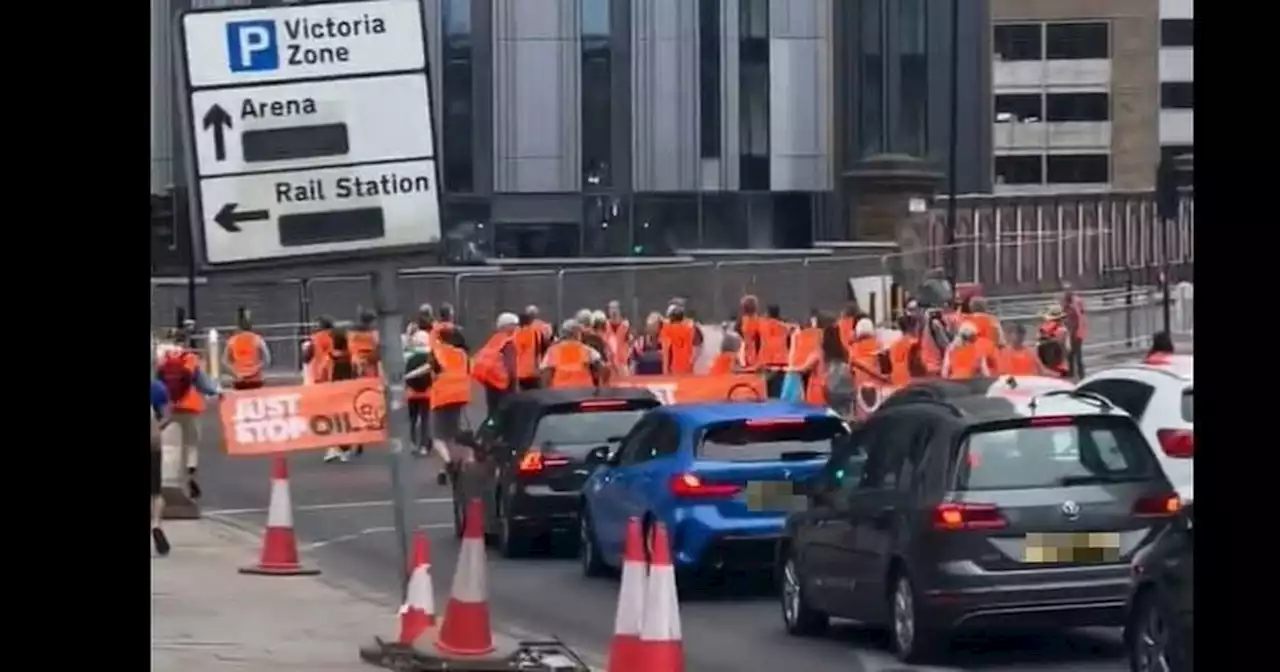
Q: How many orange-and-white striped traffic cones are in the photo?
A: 5